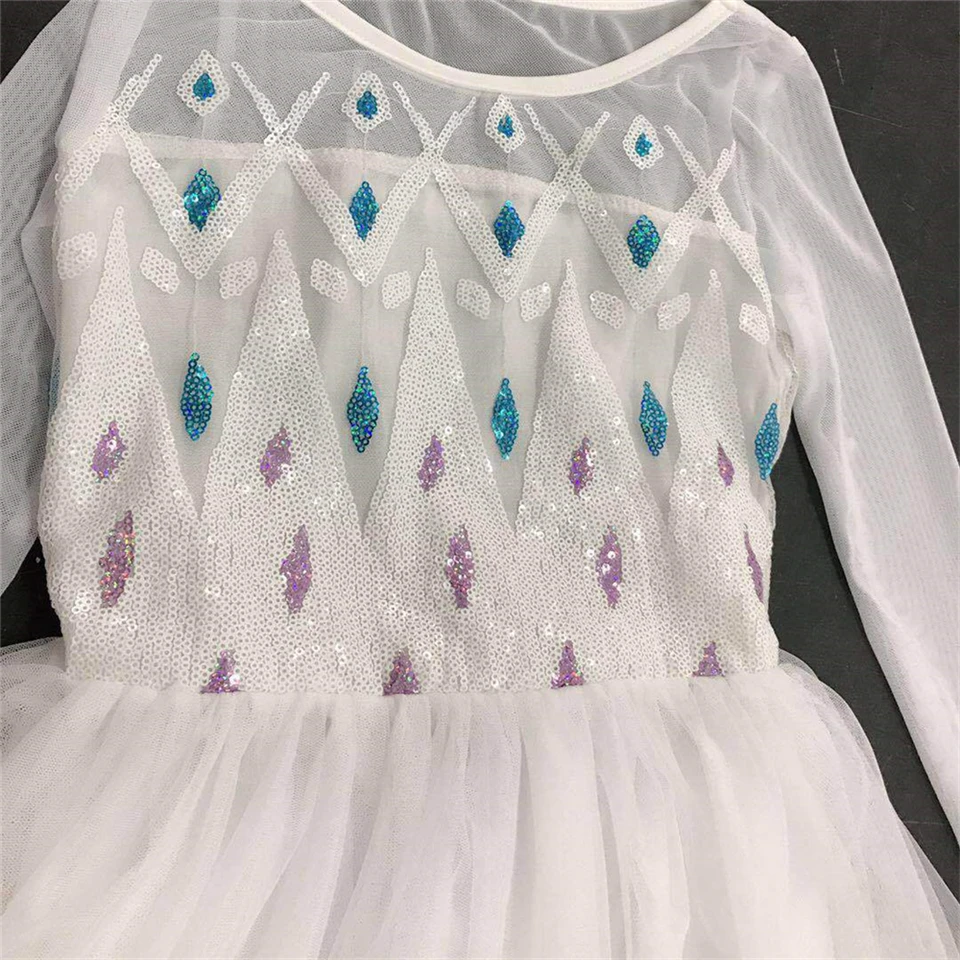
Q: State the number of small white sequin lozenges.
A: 10